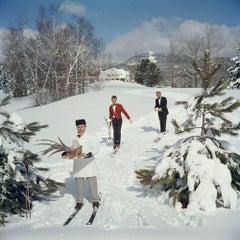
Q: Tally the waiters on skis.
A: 3